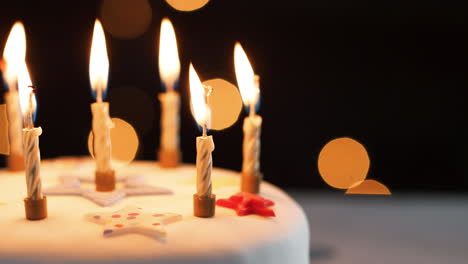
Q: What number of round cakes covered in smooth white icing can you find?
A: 1